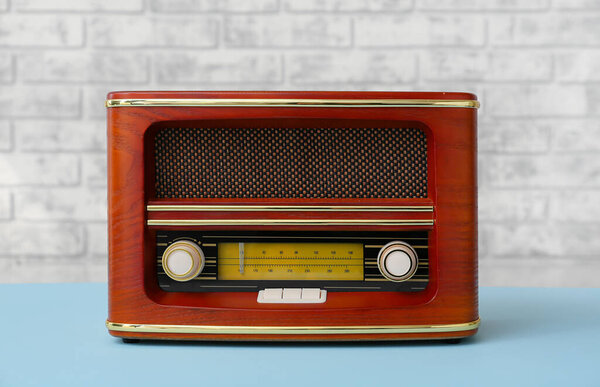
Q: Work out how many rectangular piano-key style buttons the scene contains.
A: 3